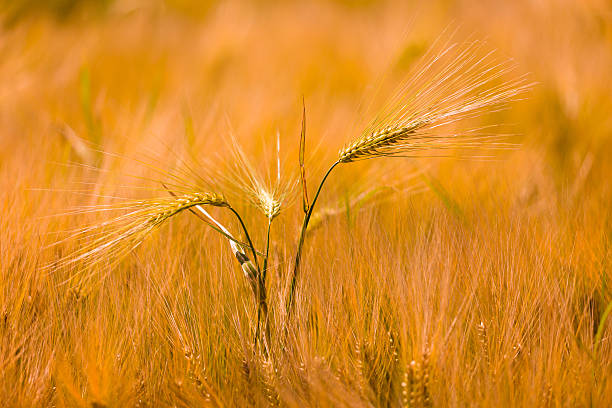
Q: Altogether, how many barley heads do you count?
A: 3